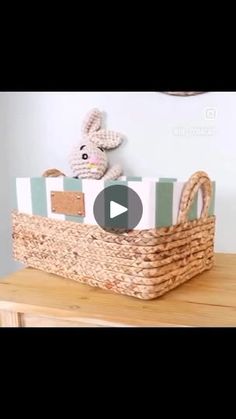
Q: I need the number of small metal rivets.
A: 4